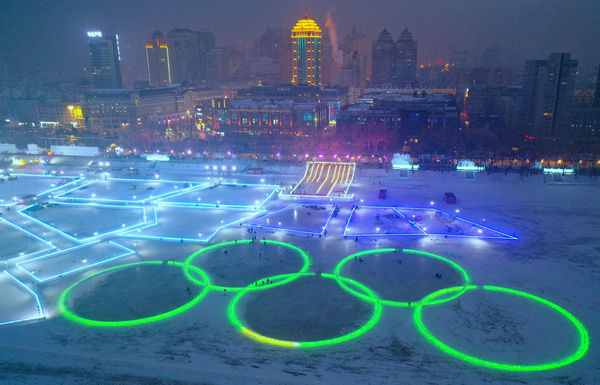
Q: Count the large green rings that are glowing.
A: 5